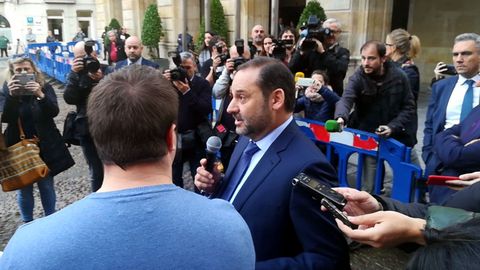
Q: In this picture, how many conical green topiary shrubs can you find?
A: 4